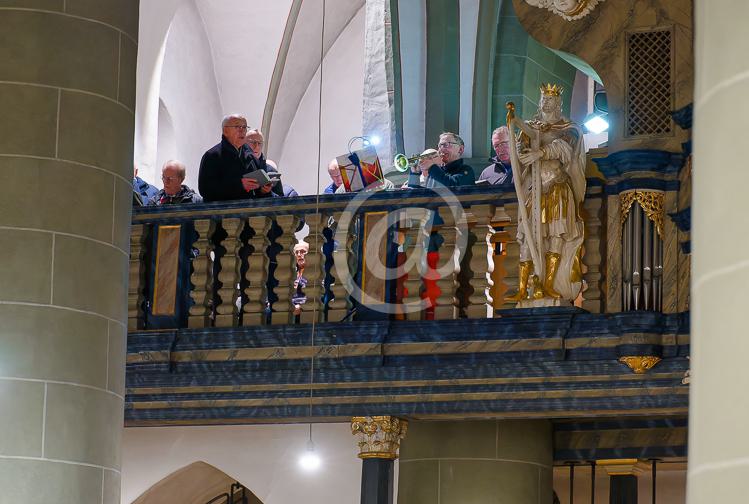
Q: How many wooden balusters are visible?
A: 12